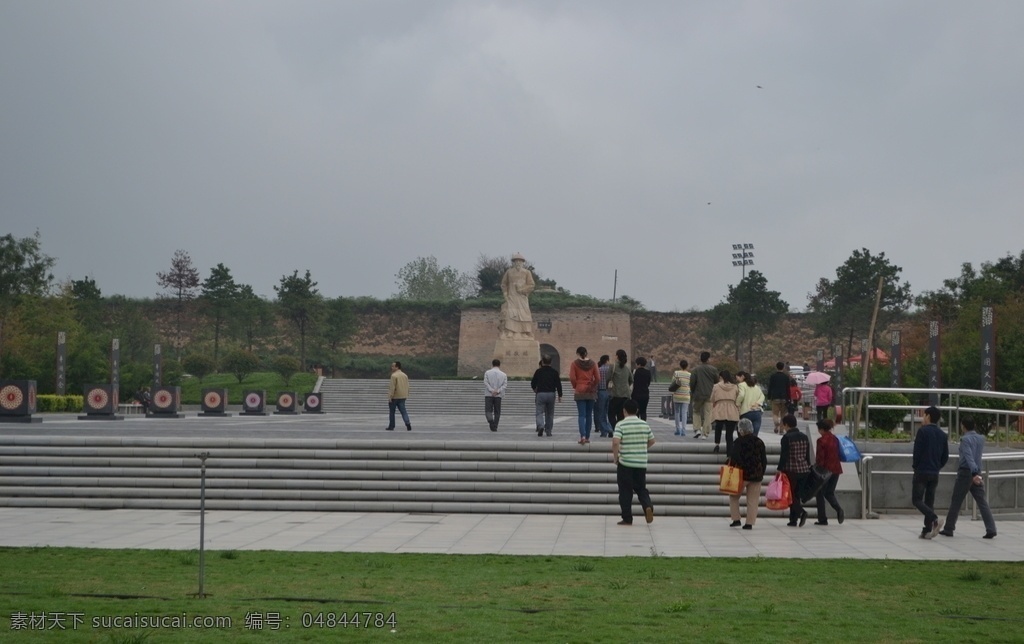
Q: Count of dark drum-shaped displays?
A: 7